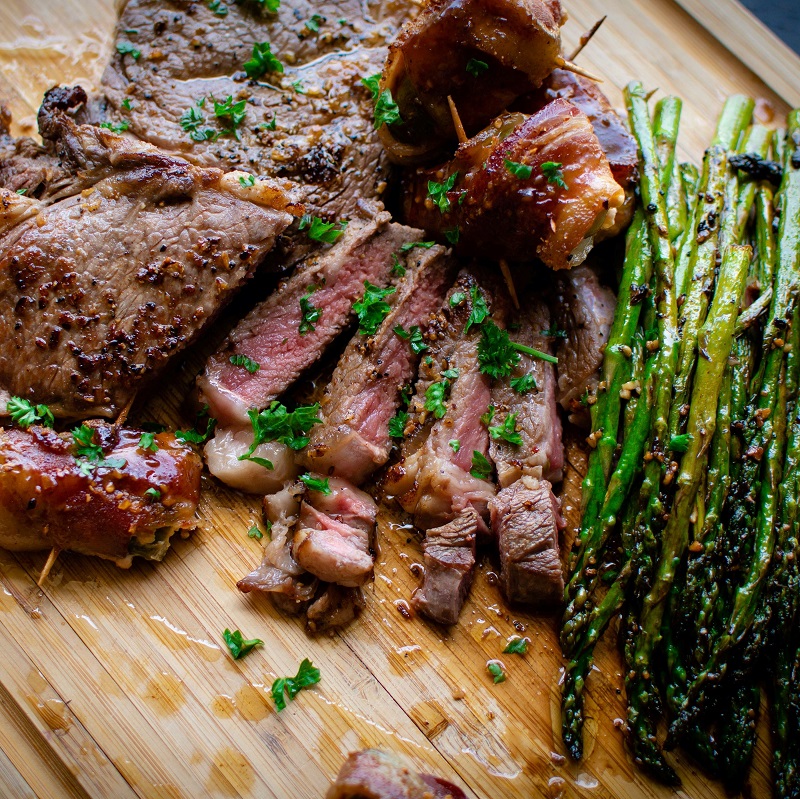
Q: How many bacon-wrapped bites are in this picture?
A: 5